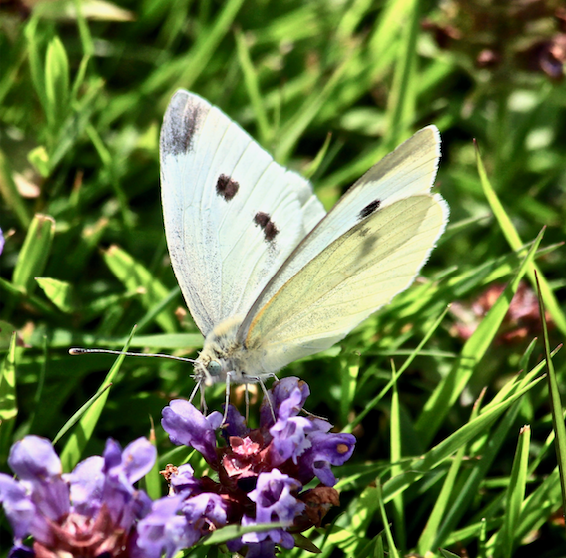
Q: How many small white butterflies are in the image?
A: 1